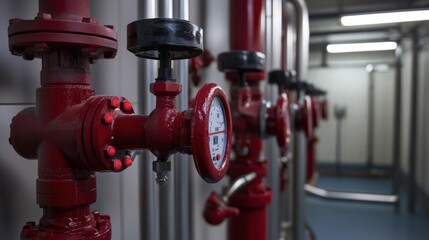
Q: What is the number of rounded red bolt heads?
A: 6